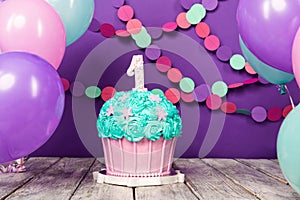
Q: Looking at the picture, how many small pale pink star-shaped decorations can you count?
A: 5